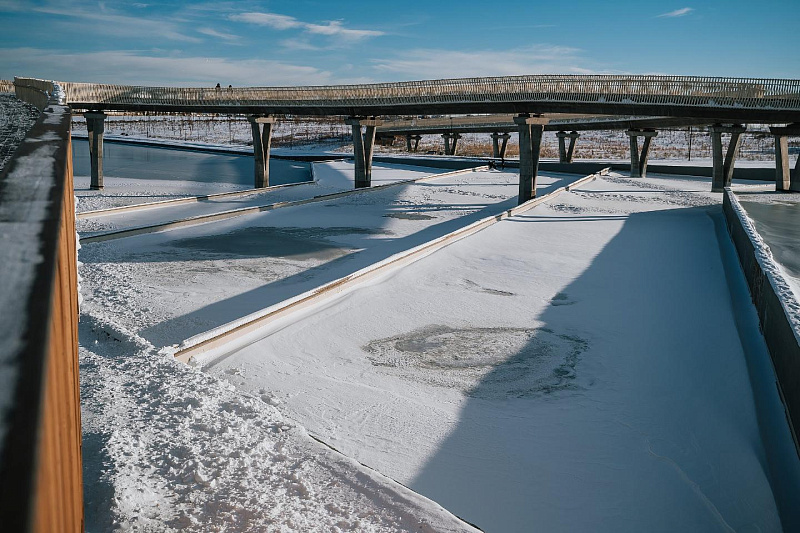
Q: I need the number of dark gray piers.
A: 11